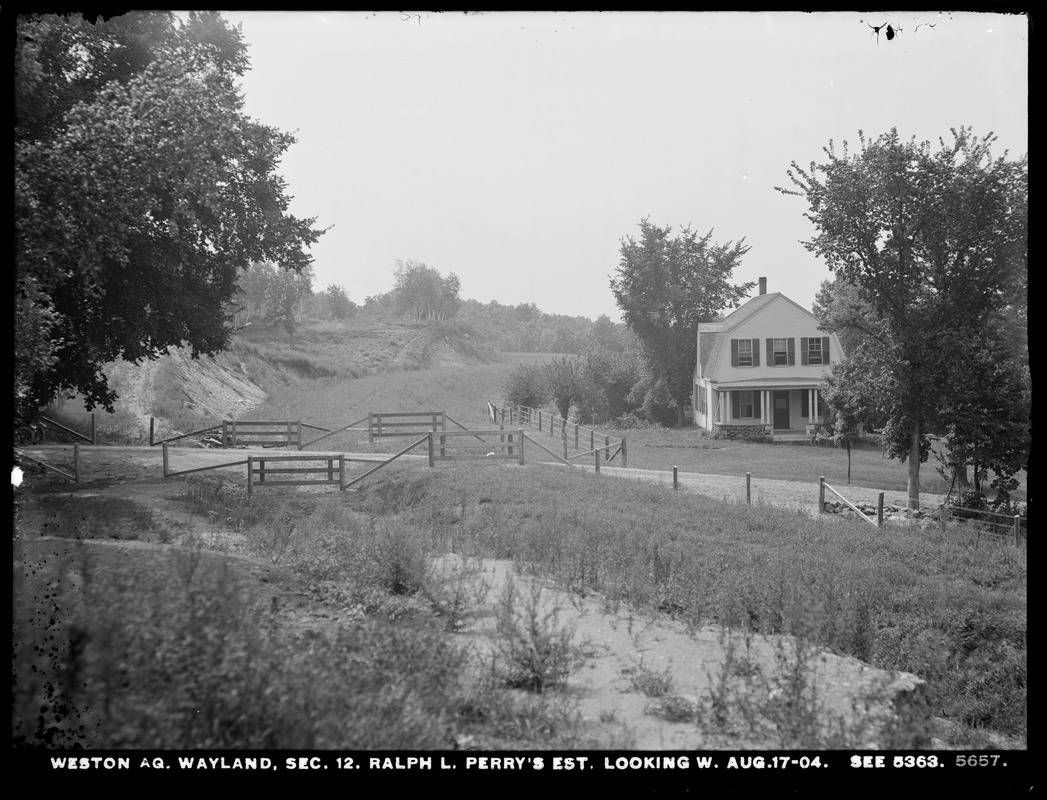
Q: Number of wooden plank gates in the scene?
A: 4